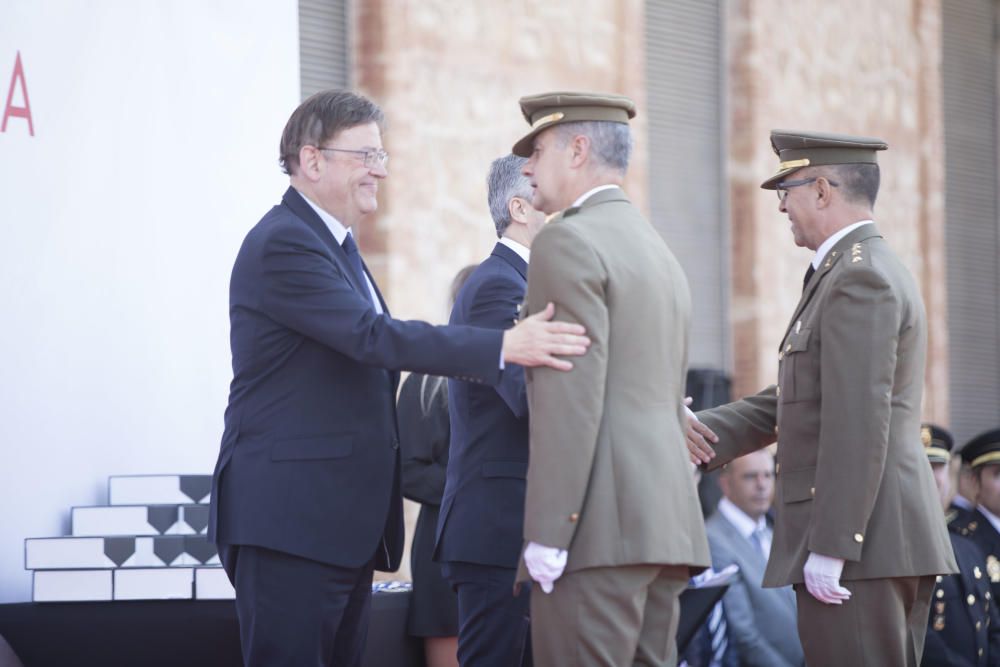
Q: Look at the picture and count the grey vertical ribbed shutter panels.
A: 3